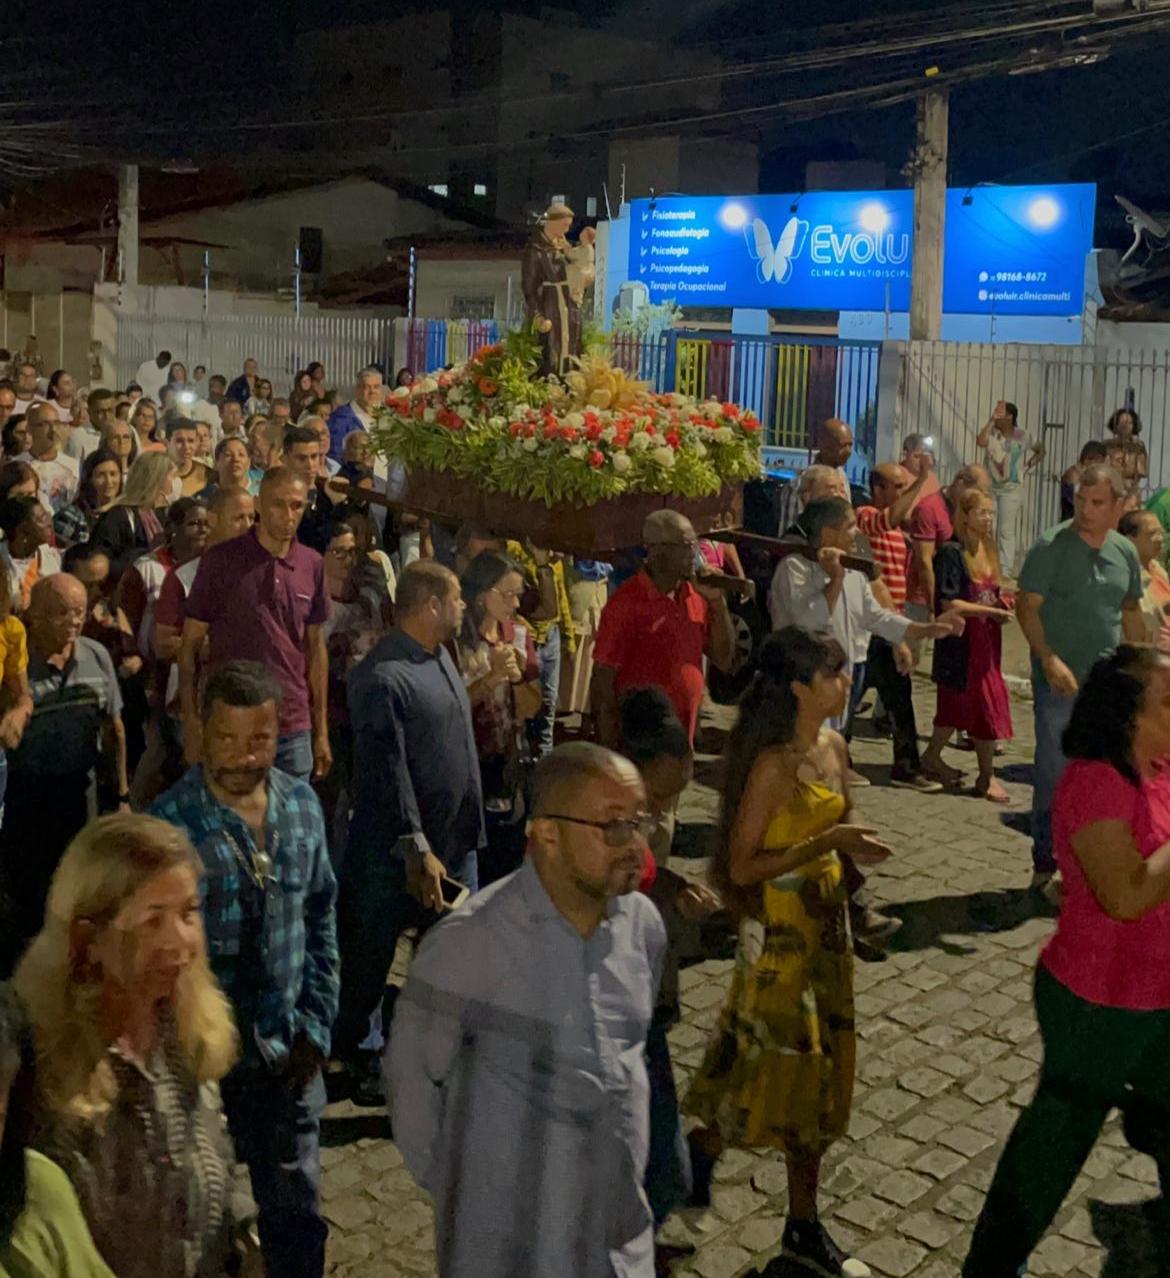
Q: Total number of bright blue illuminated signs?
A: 1